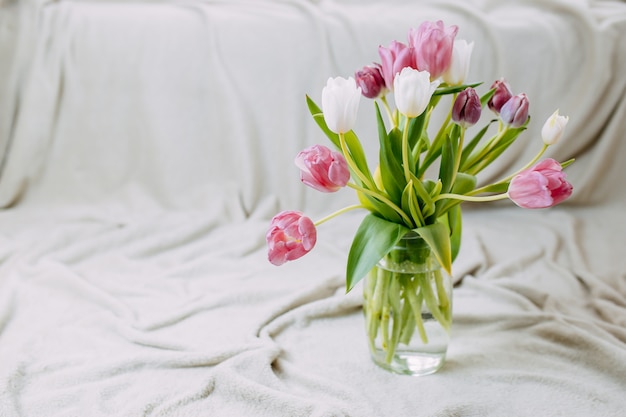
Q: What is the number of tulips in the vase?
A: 13